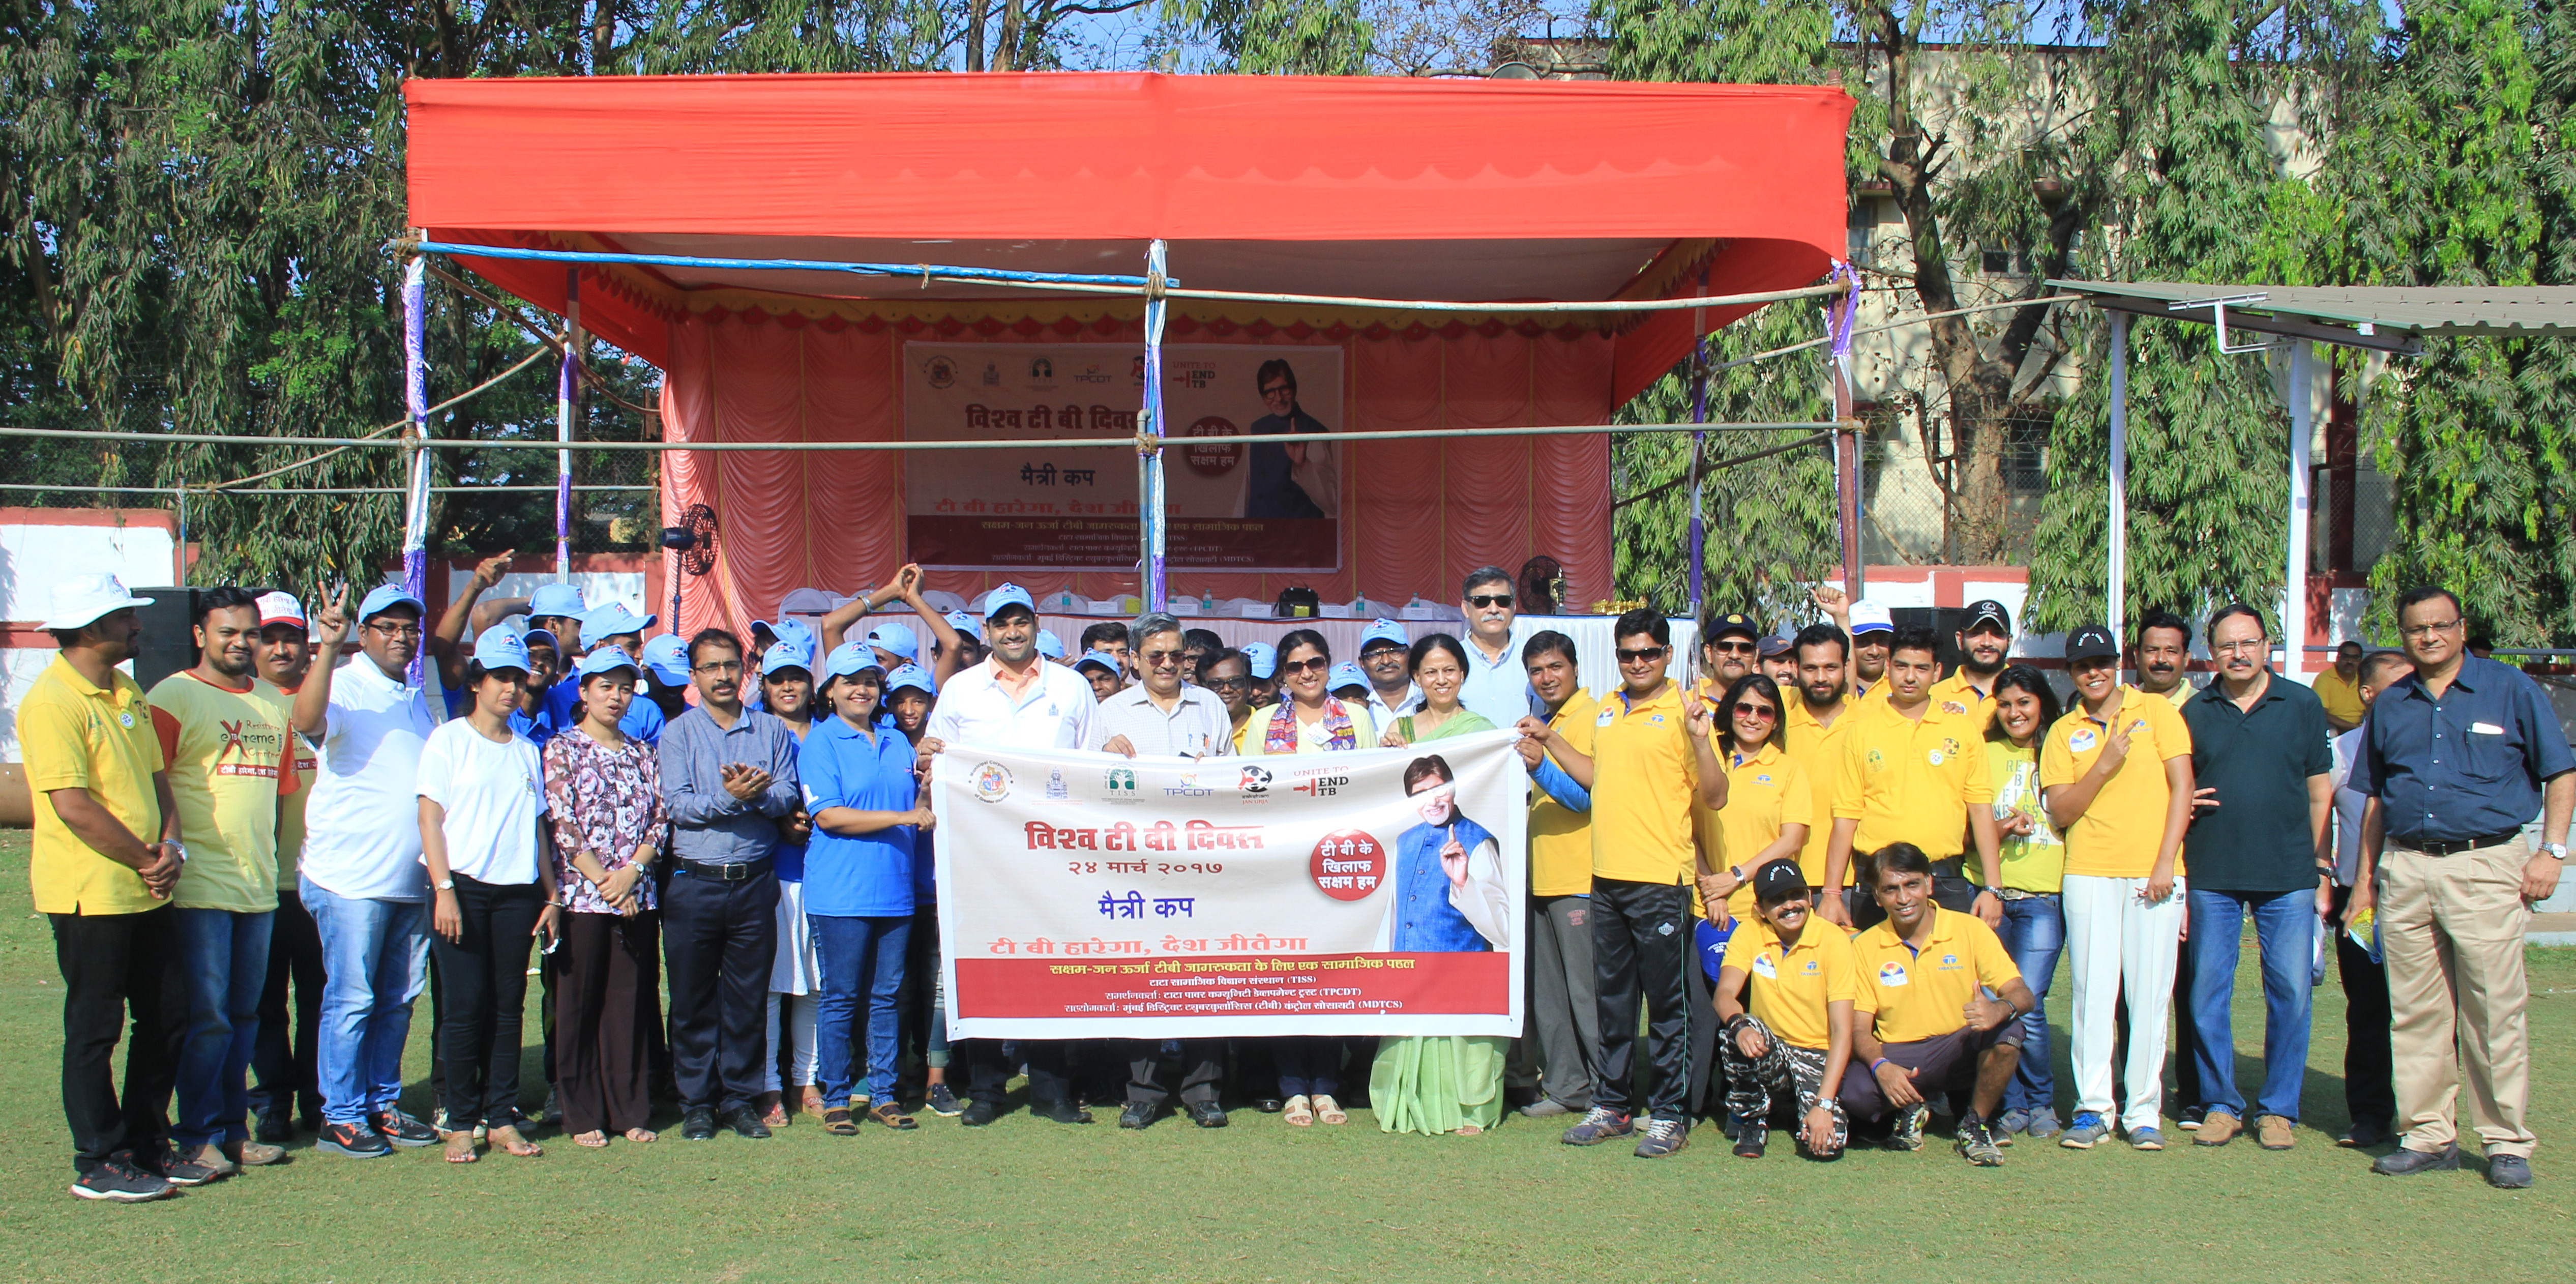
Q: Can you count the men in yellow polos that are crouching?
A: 2